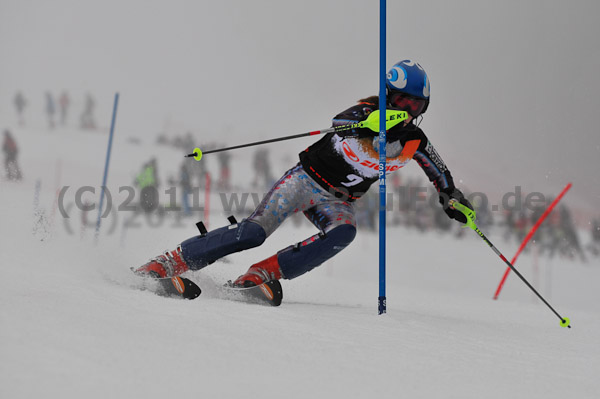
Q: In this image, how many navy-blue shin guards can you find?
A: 2